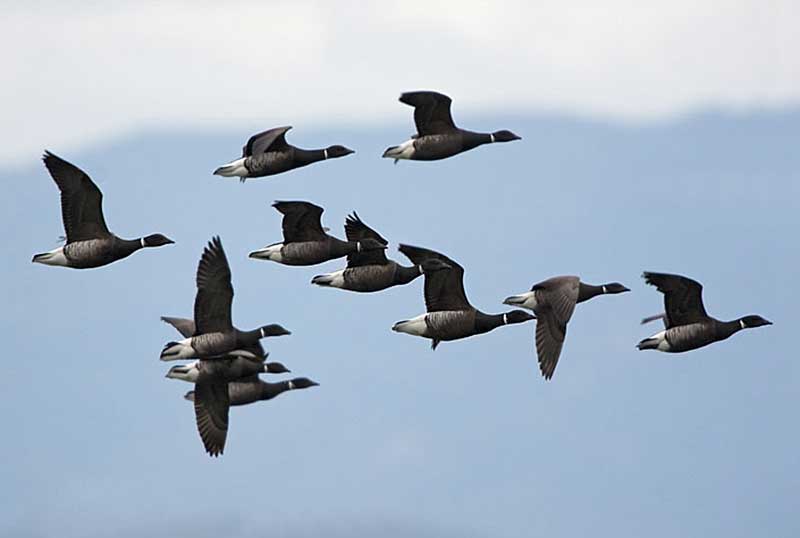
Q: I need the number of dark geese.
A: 11